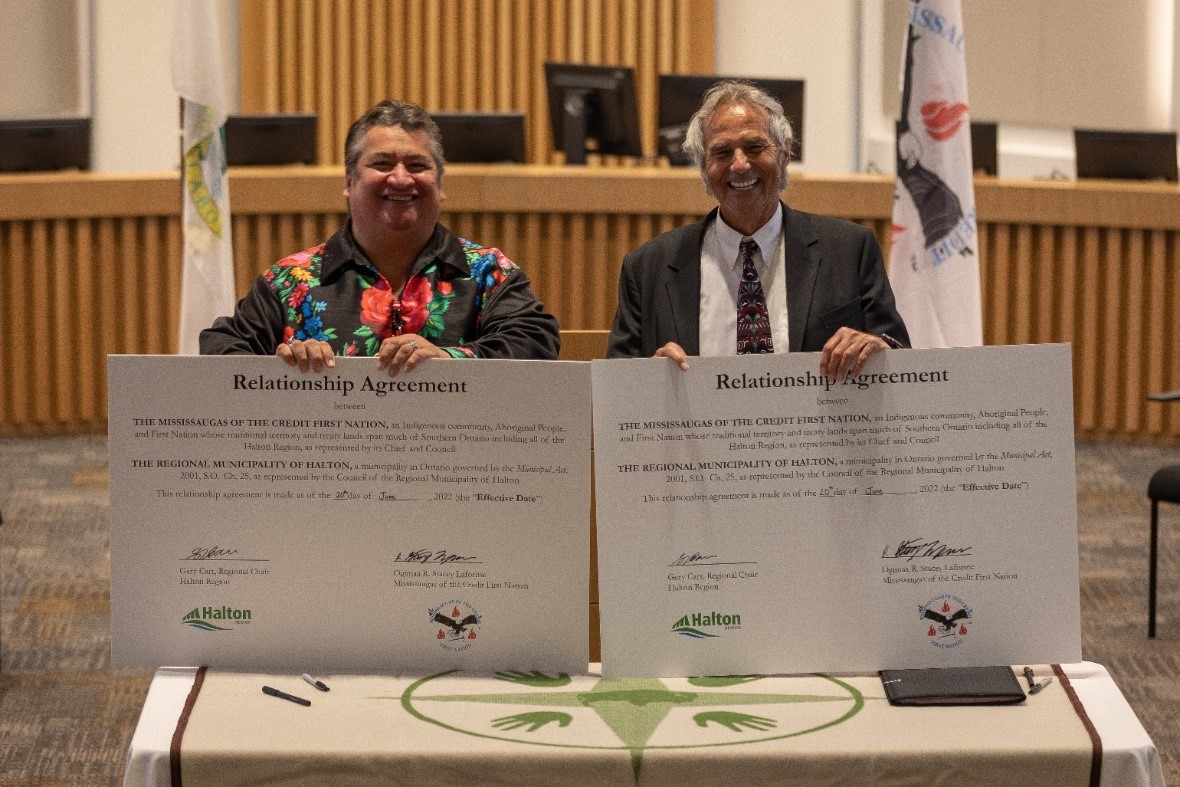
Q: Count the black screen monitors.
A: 7